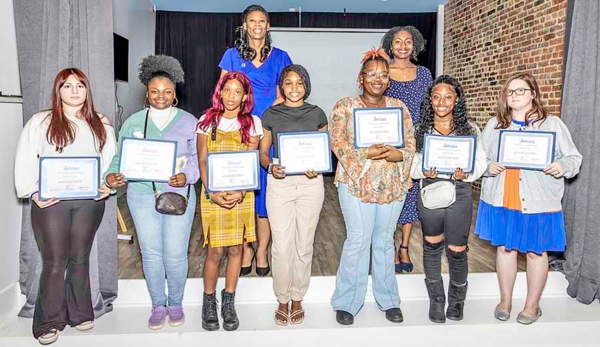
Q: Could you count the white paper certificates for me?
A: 7